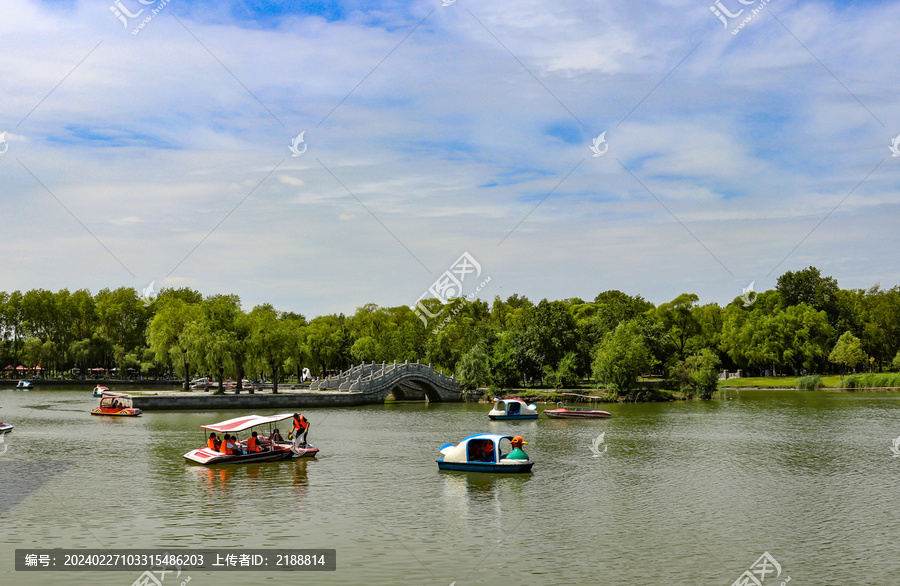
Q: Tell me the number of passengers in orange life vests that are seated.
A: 4